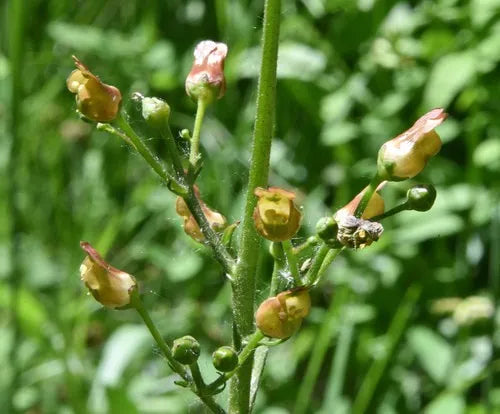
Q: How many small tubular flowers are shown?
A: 8